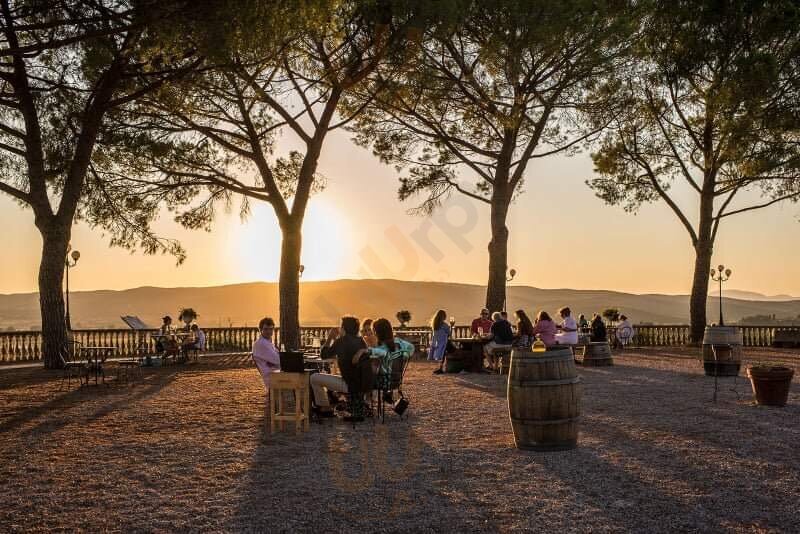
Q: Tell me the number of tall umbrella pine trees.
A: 4